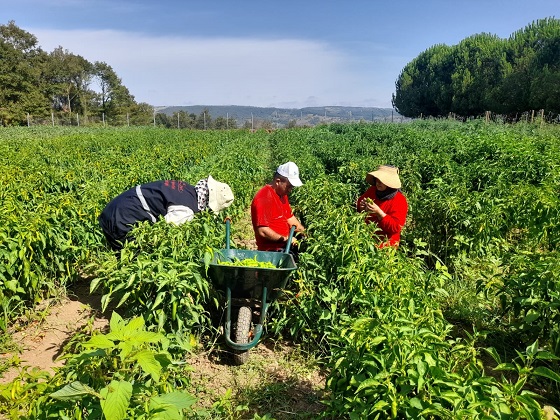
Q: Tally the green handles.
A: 2